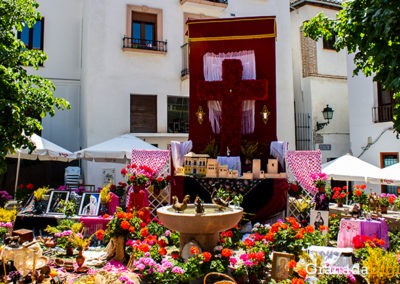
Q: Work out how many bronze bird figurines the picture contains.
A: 3